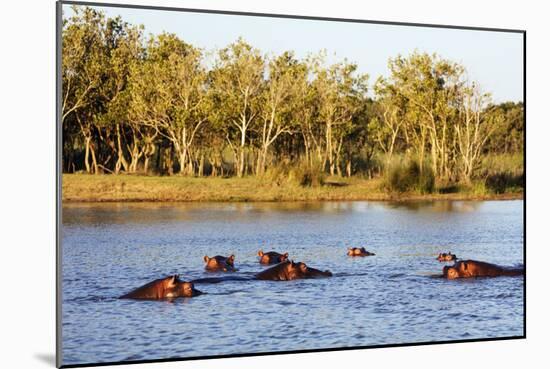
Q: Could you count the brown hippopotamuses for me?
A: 7